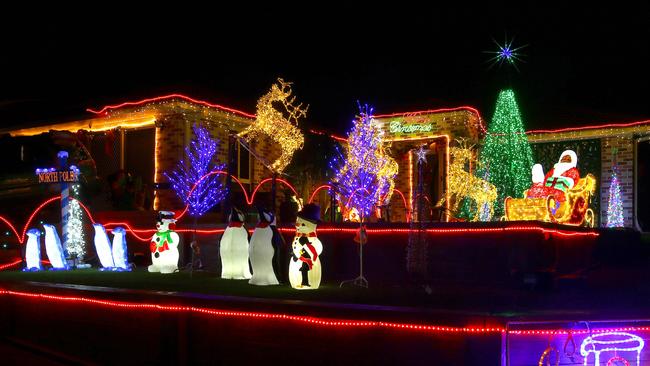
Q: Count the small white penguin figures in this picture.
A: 4